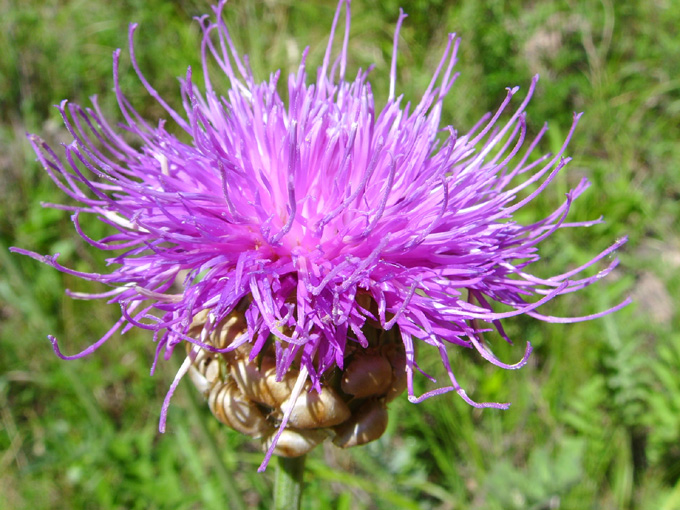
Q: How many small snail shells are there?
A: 0